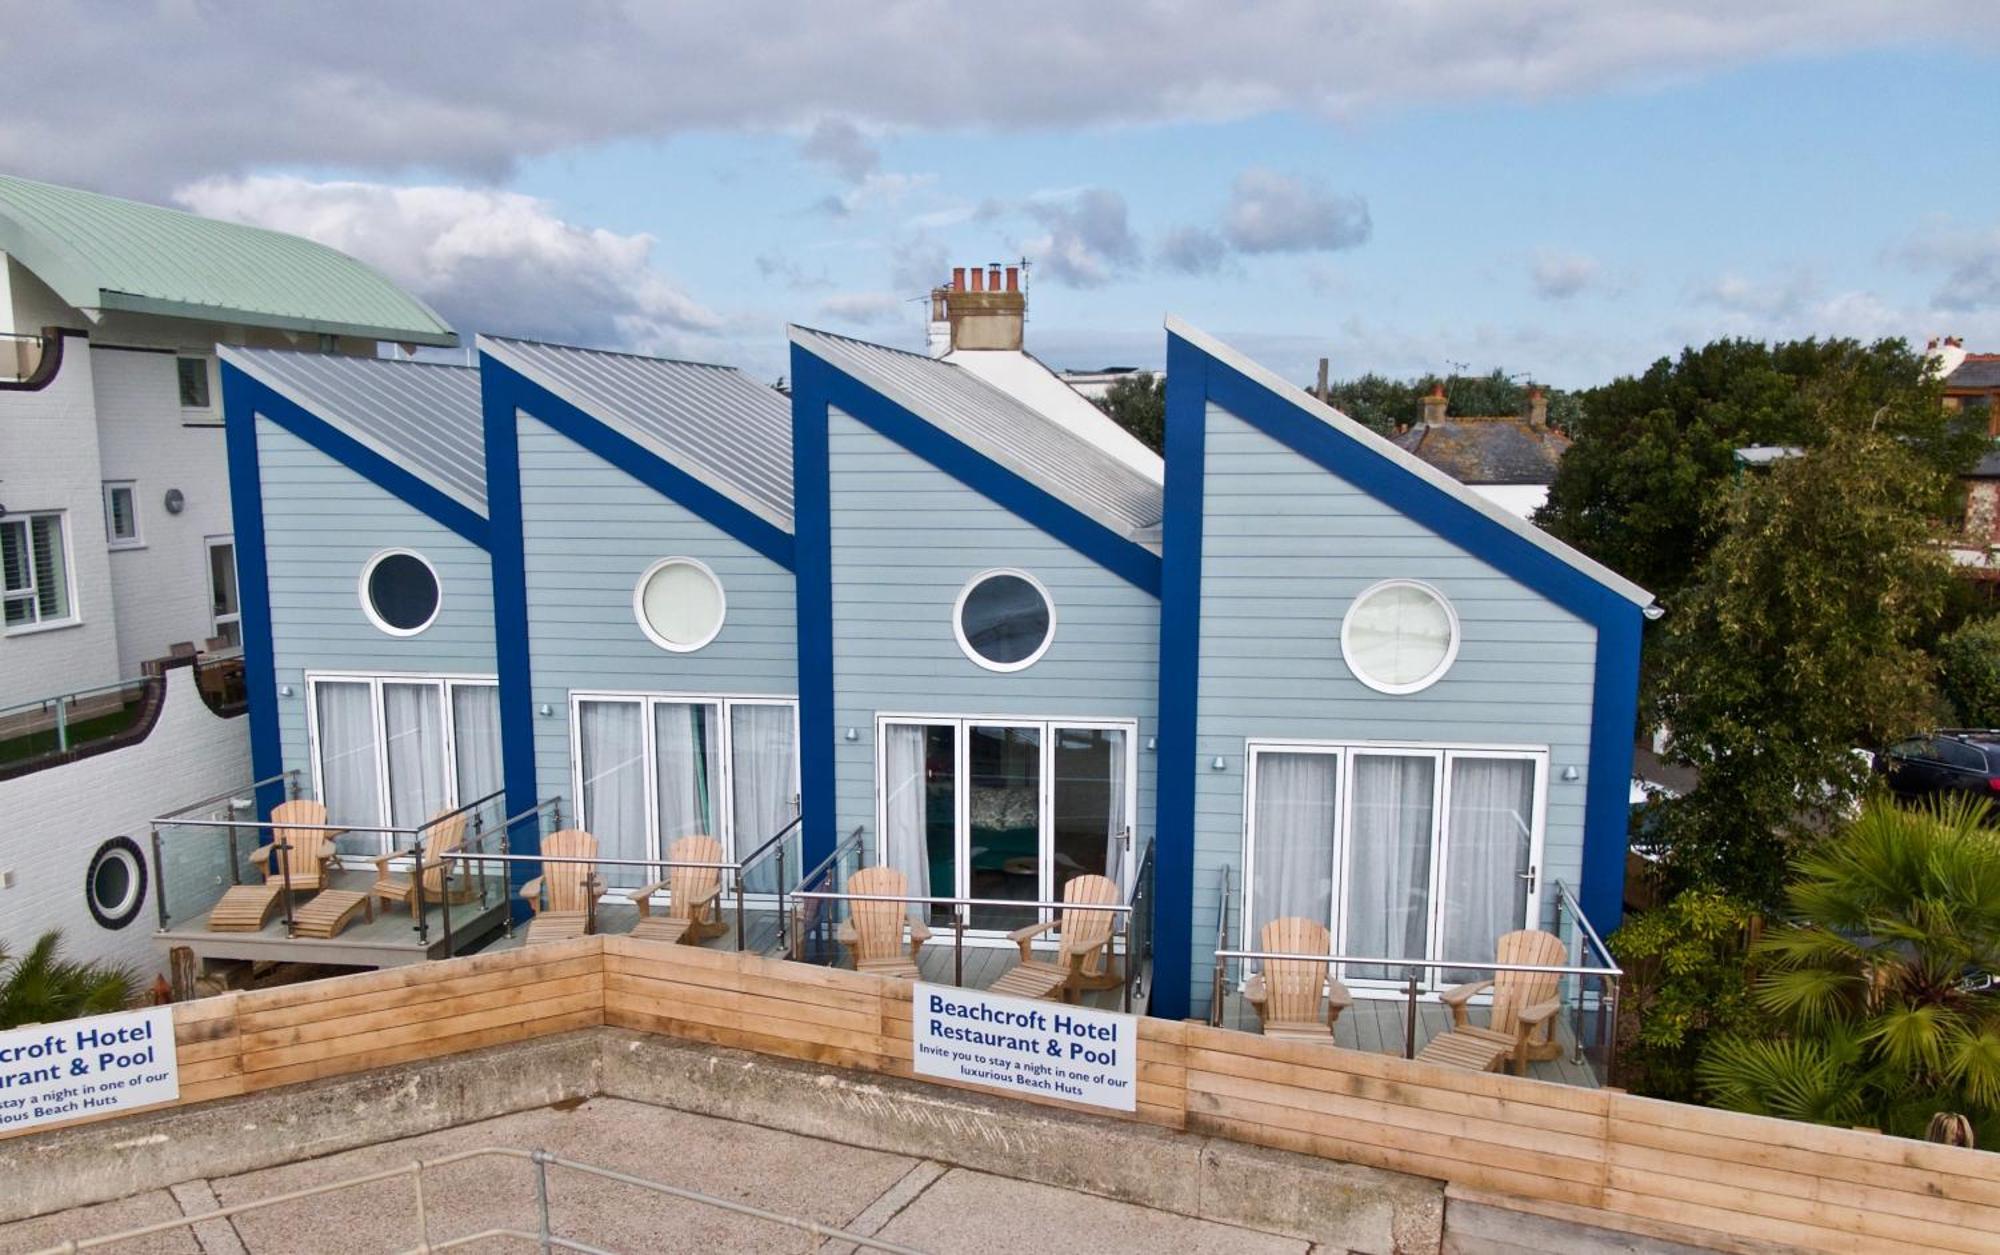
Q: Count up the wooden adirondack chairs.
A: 8